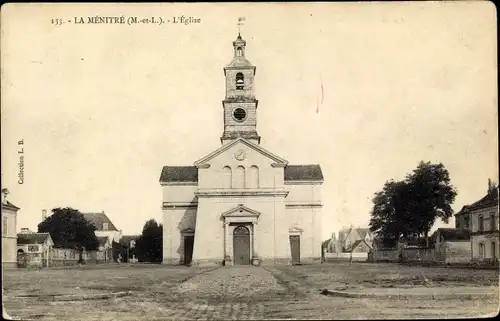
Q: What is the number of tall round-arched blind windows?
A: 3